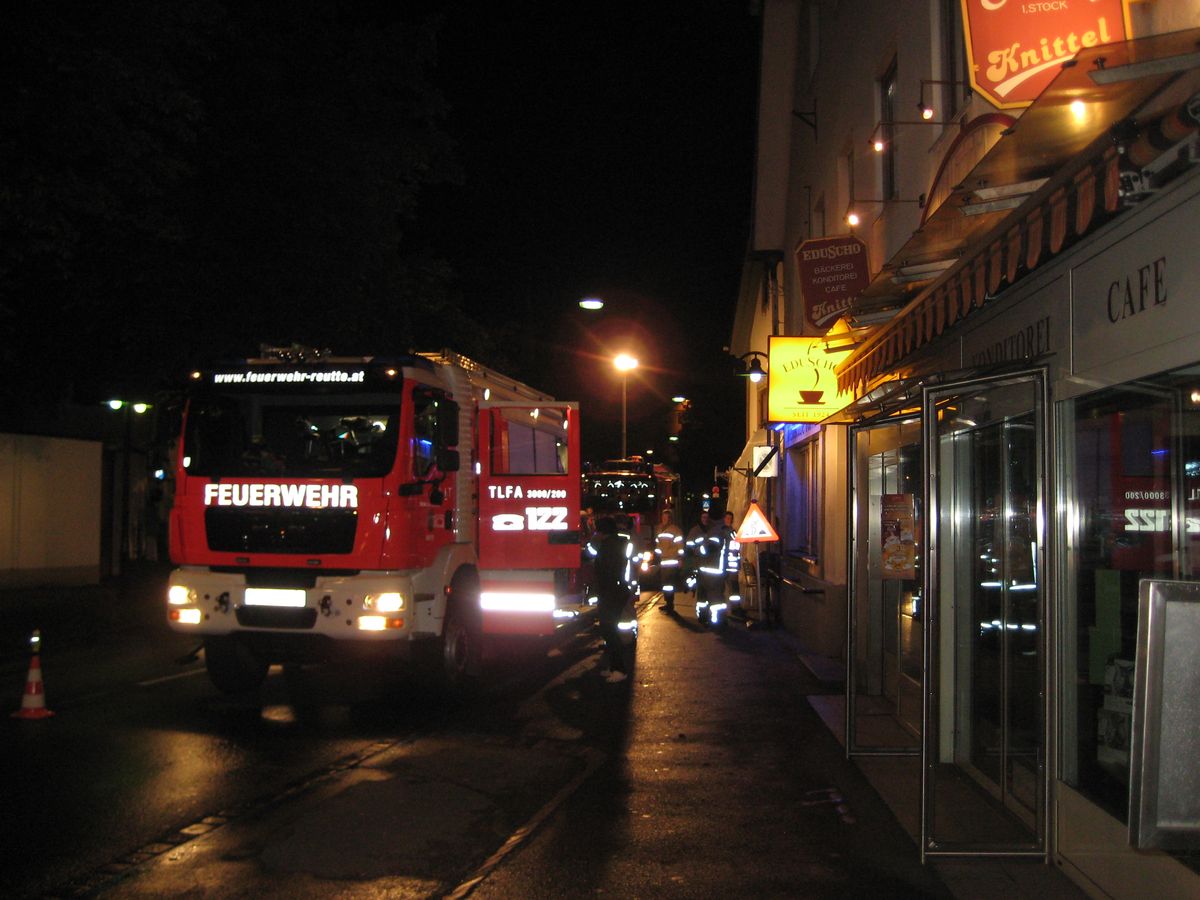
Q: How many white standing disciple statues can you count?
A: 0